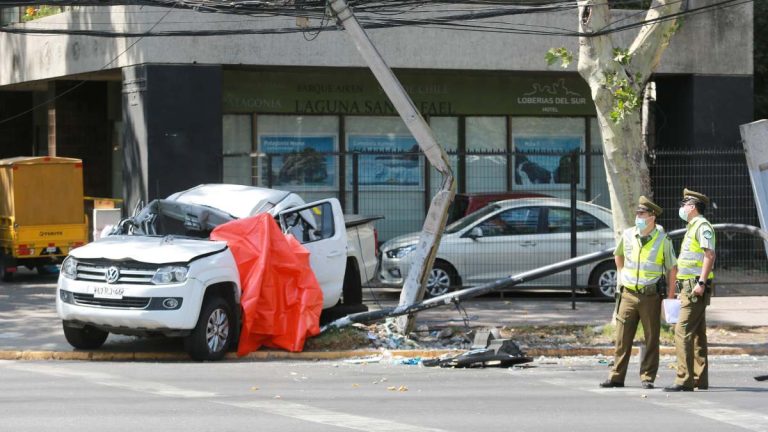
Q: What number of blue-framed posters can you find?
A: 3